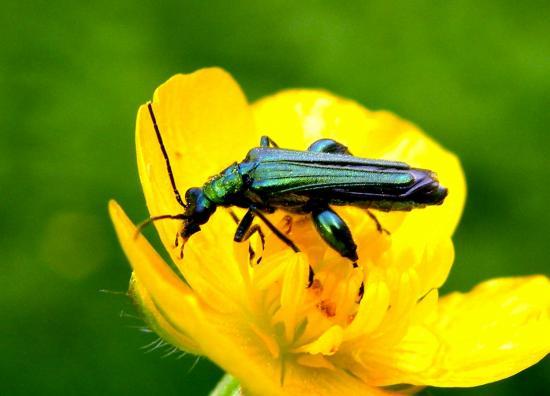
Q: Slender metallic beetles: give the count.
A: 1